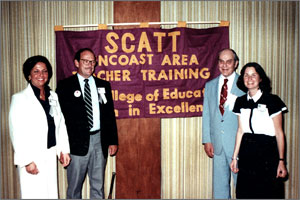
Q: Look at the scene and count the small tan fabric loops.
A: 5